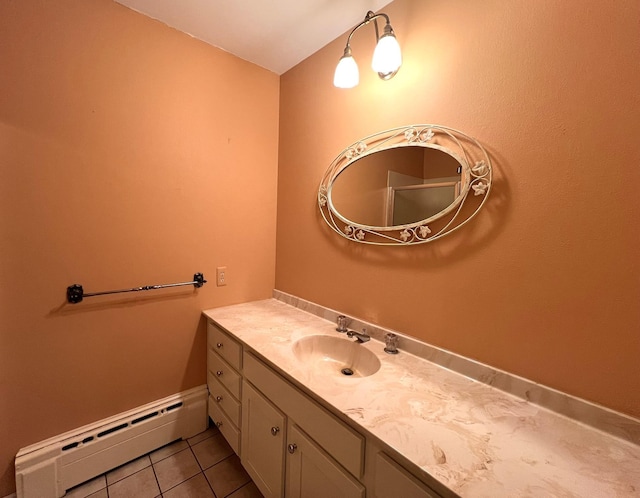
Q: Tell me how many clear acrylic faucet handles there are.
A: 2